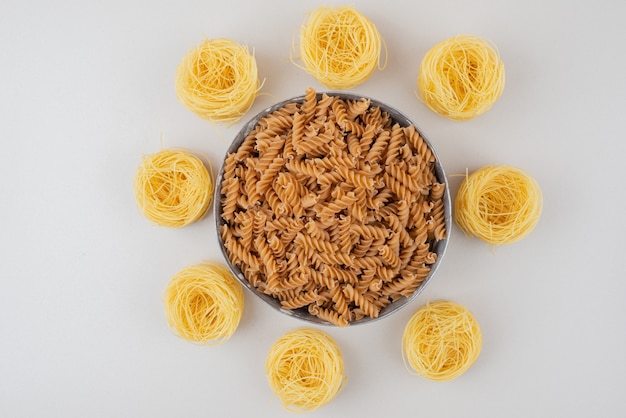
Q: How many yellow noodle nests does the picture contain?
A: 8